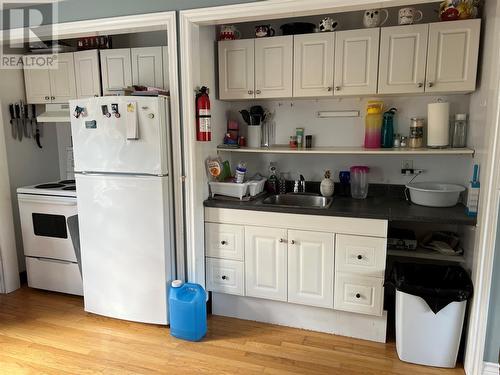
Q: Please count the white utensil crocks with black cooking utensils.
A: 1